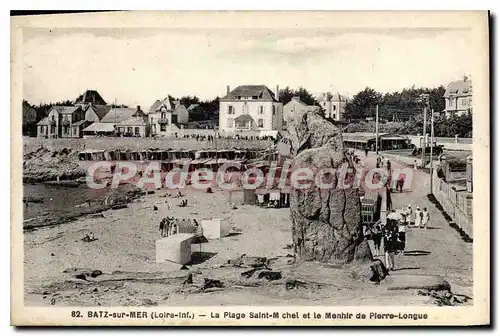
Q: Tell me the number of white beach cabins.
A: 2